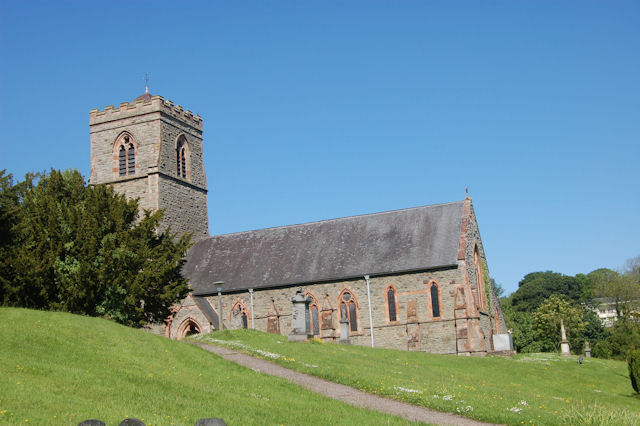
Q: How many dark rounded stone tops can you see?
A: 3